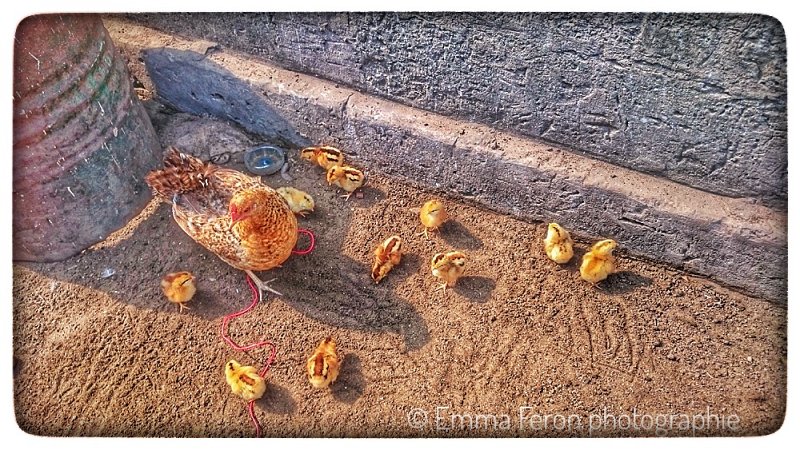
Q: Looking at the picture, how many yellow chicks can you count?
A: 11